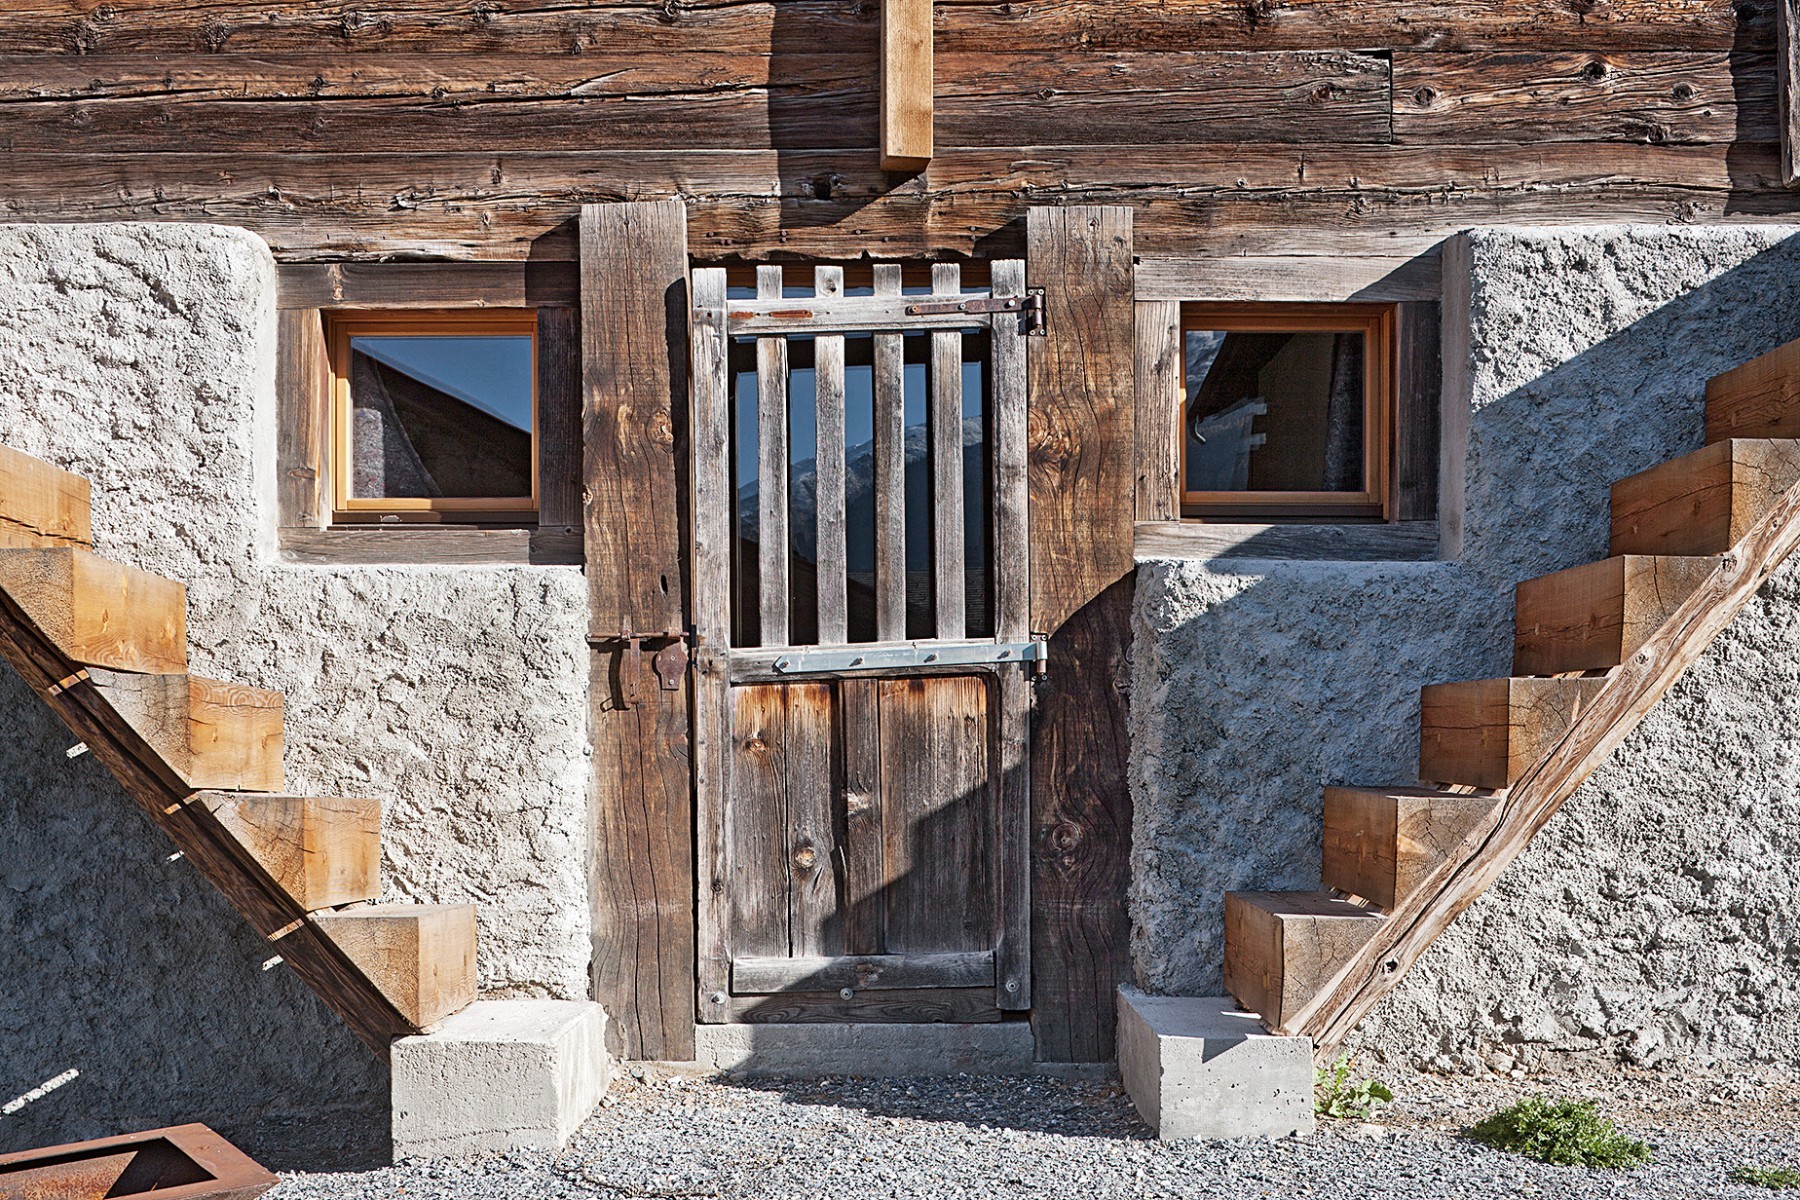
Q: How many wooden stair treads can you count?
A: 11